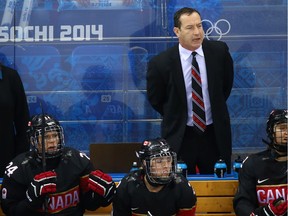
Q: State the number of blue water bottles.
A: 4